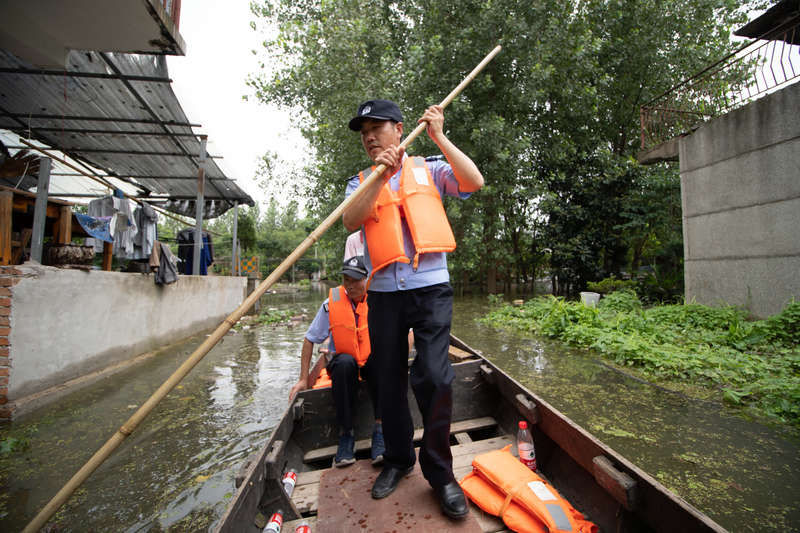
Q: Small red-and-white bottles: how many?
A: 4